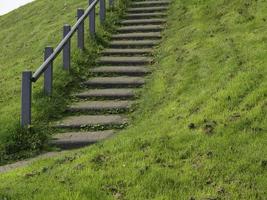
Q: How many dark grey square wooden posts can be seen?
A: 7